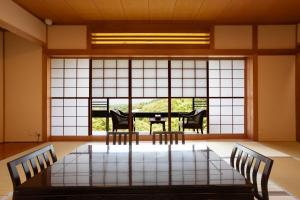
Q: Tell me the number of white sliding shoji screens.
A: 5